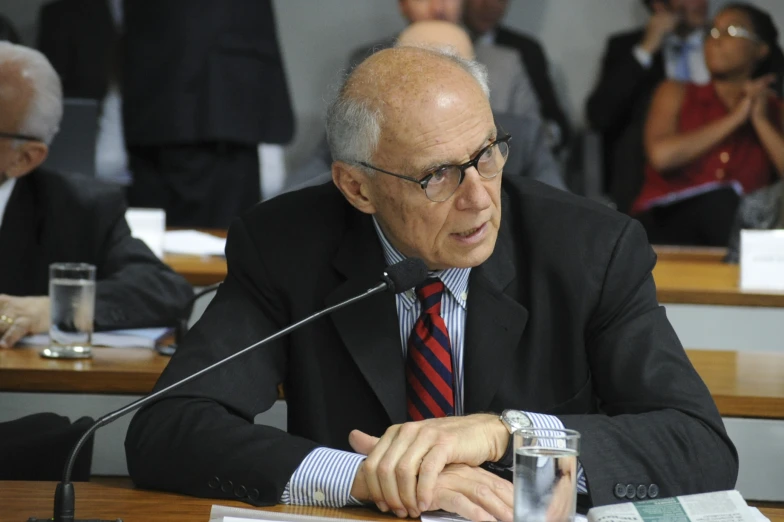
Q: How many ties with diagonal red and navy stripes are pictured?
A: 1